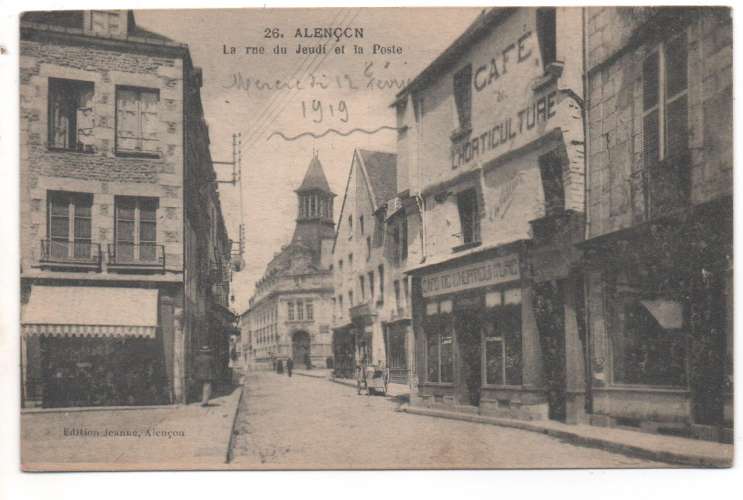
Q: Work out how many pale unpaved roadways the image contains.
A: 1